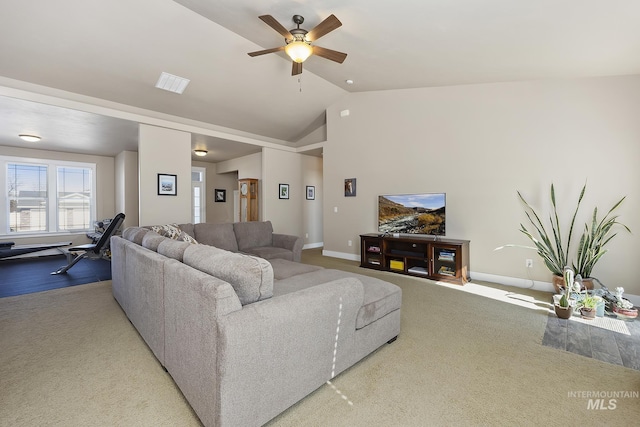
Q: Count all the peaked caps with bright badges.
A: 0